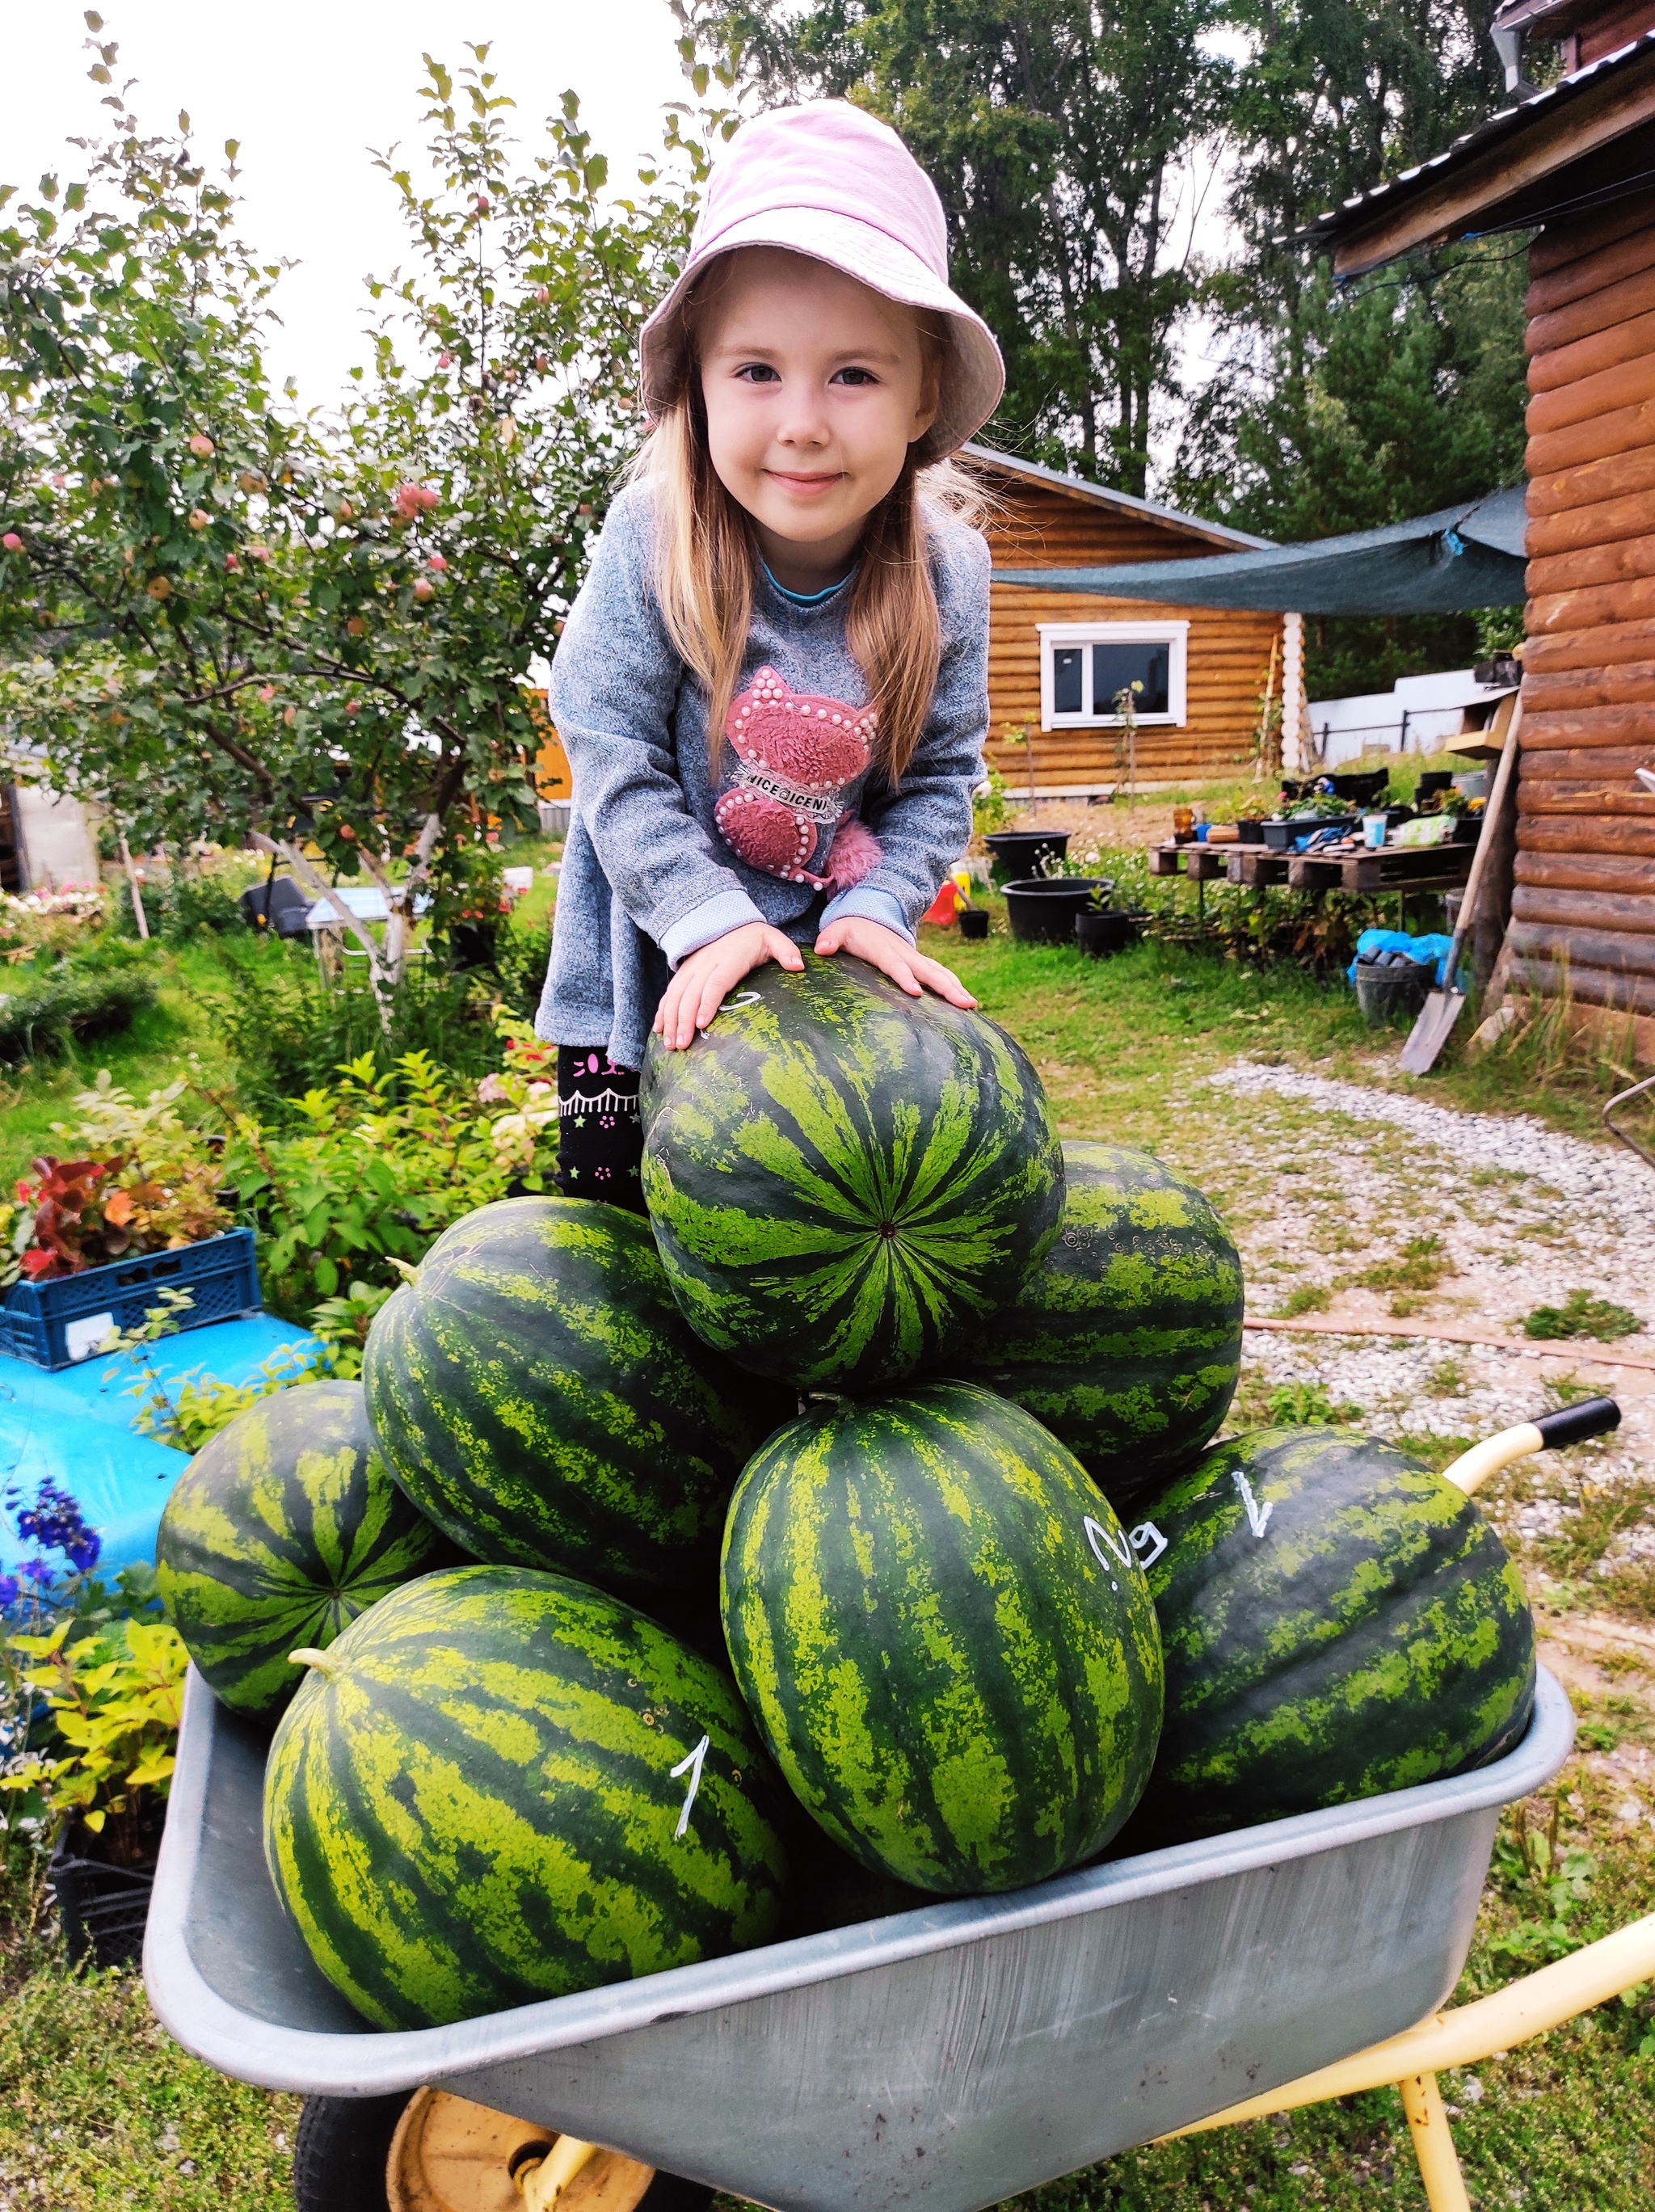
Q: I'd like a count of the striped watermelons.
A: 7